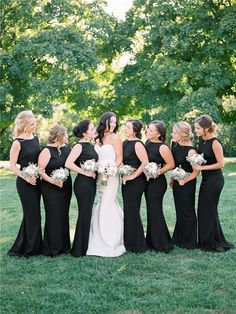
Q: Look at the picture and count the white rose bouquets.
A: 8